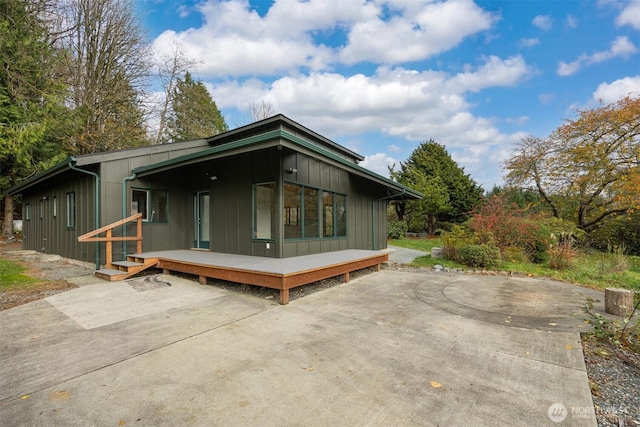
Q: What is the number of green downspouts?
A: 3